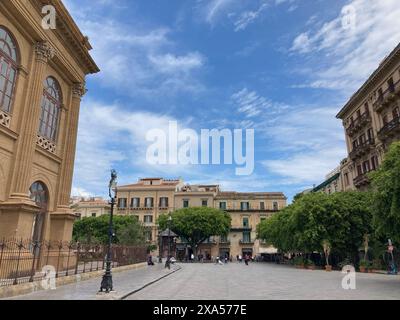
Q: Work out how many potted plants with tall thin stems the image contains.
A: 2